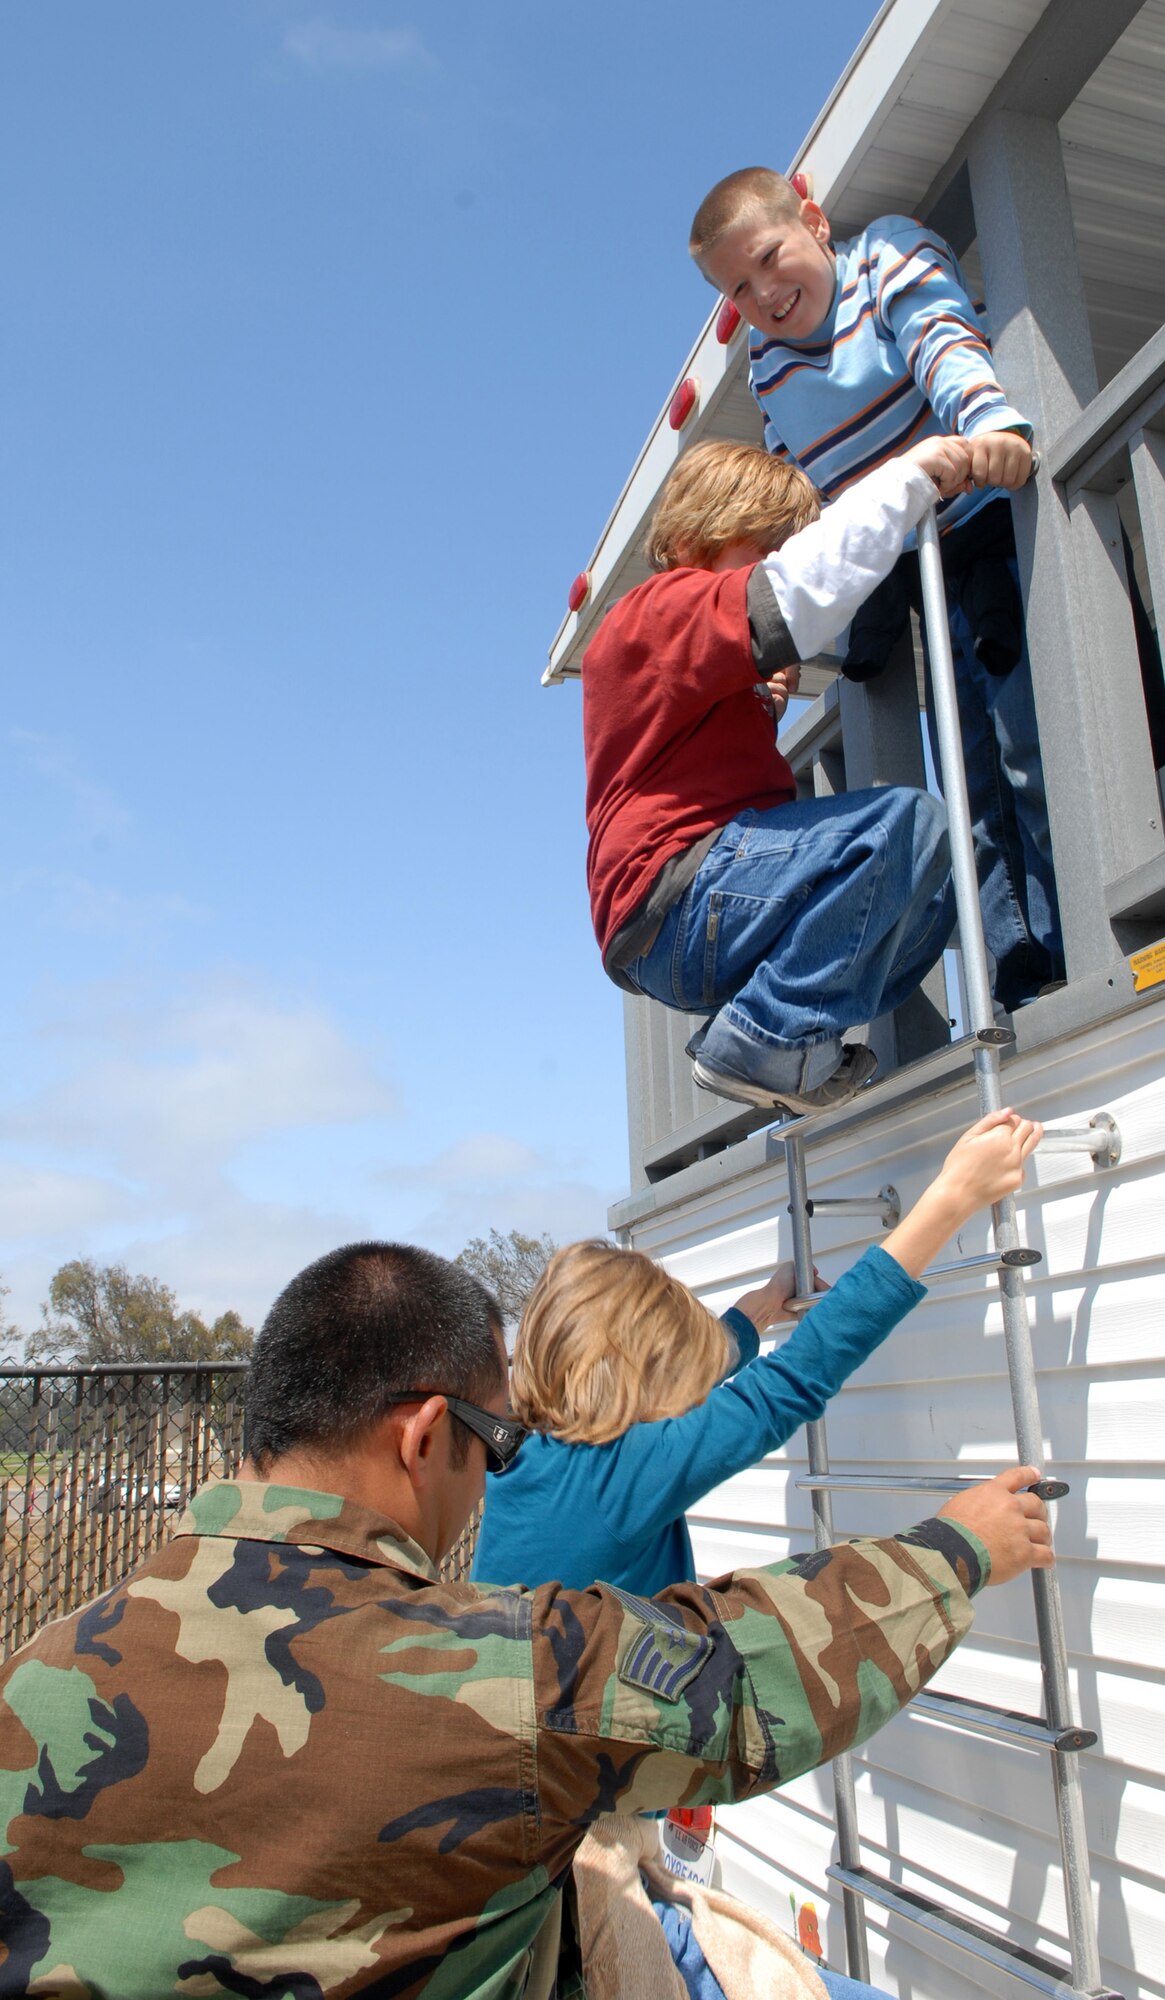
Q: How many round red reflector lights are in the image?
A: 4